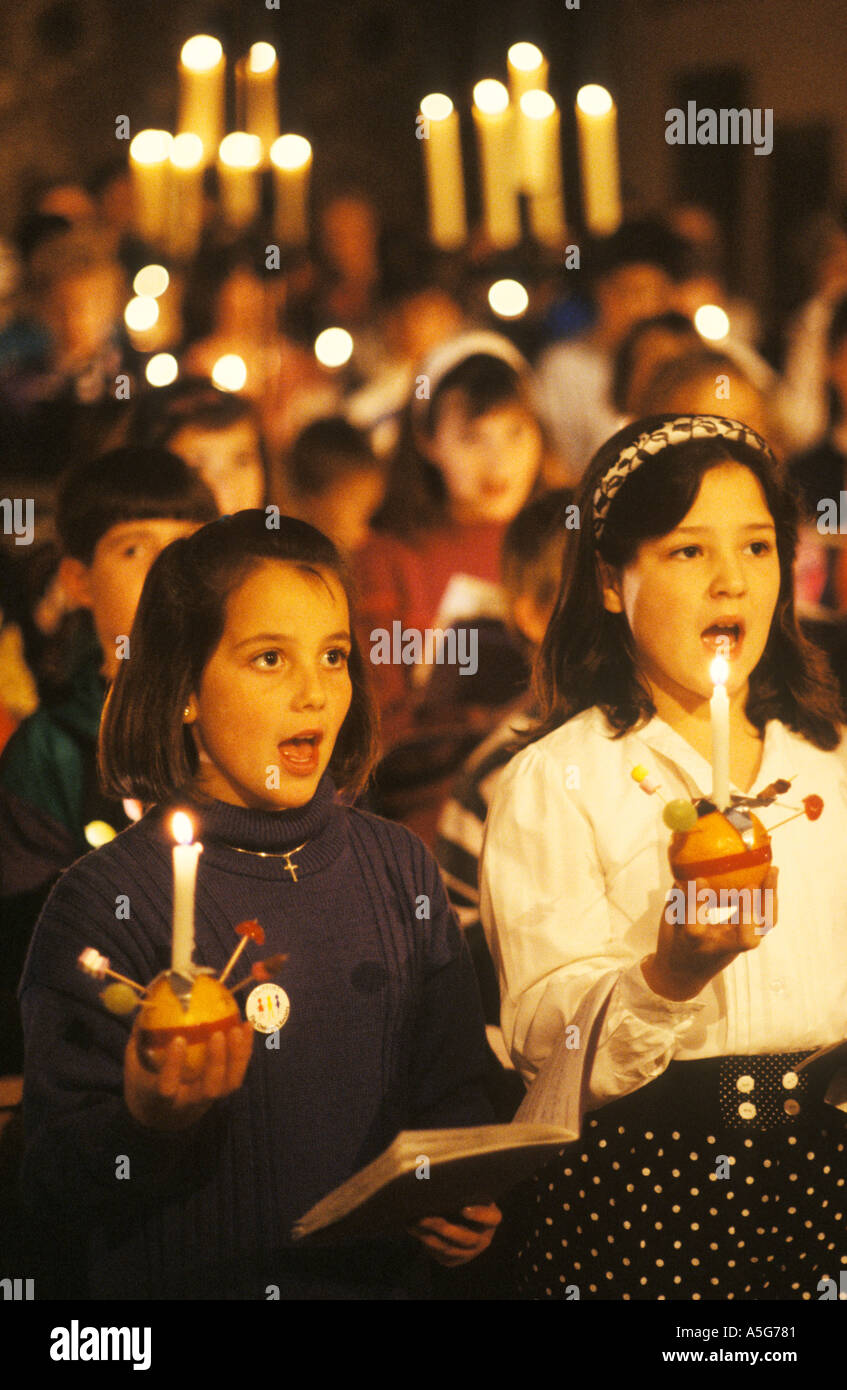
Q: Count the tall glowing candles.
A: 11